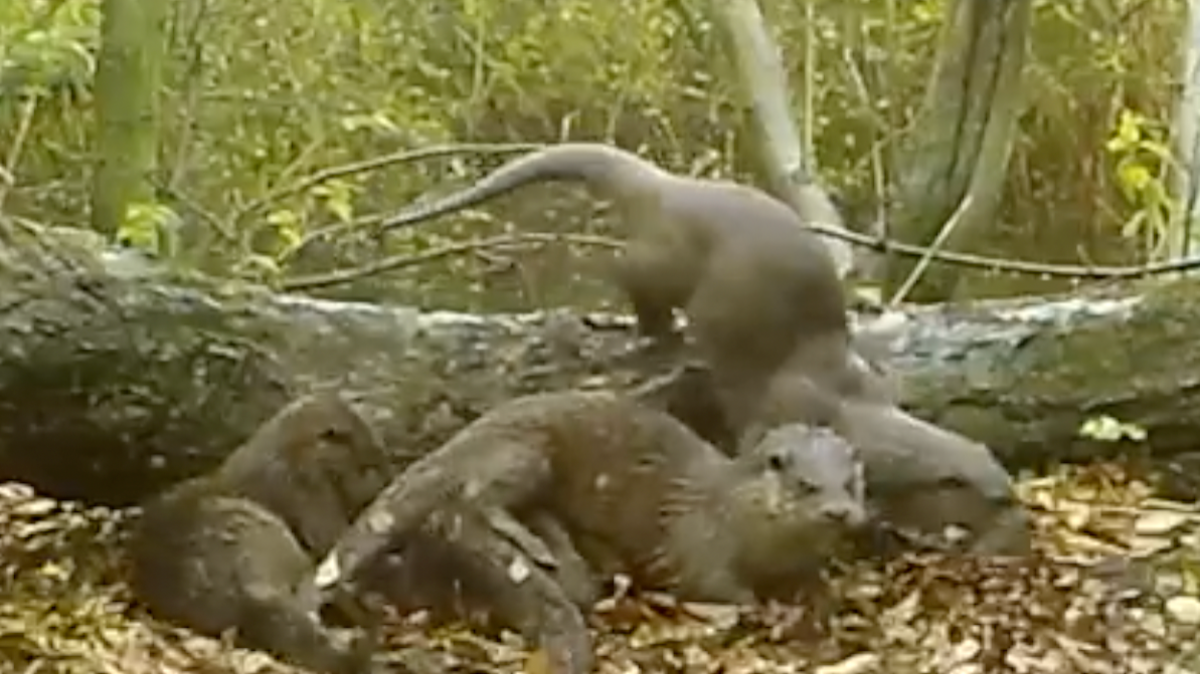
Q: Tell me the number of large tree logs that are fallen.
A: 1